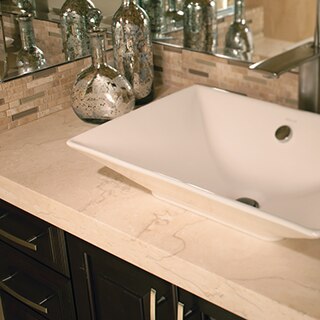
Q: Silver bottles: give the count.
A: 2